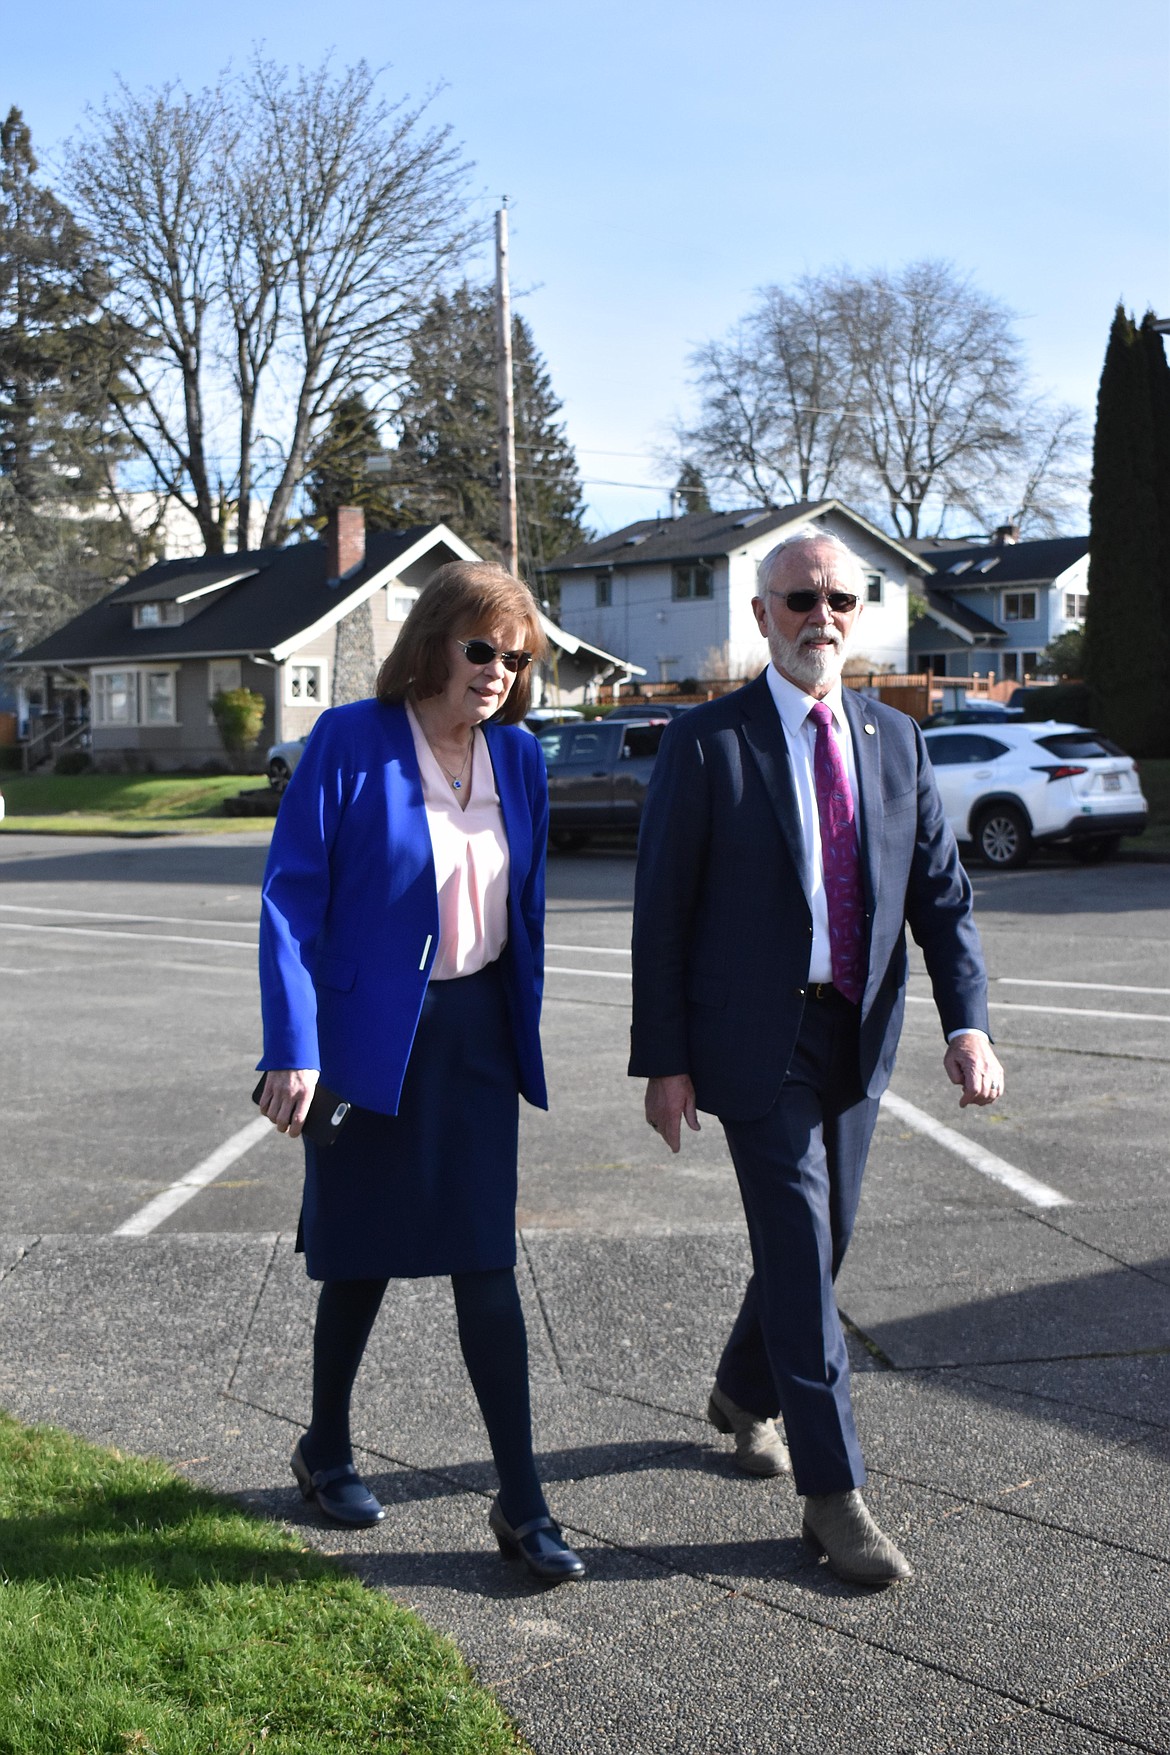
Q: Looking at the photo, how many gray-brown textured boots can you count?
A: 2